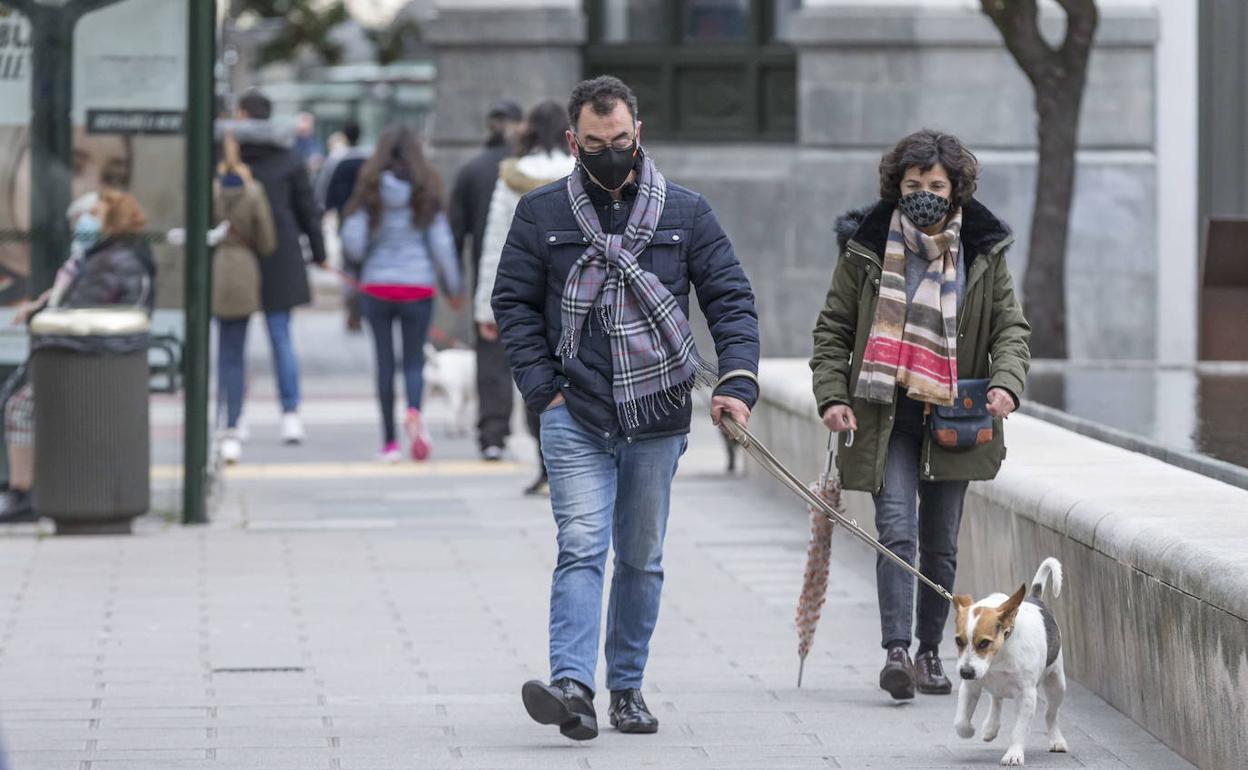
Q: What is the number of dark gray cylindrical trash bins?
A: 1